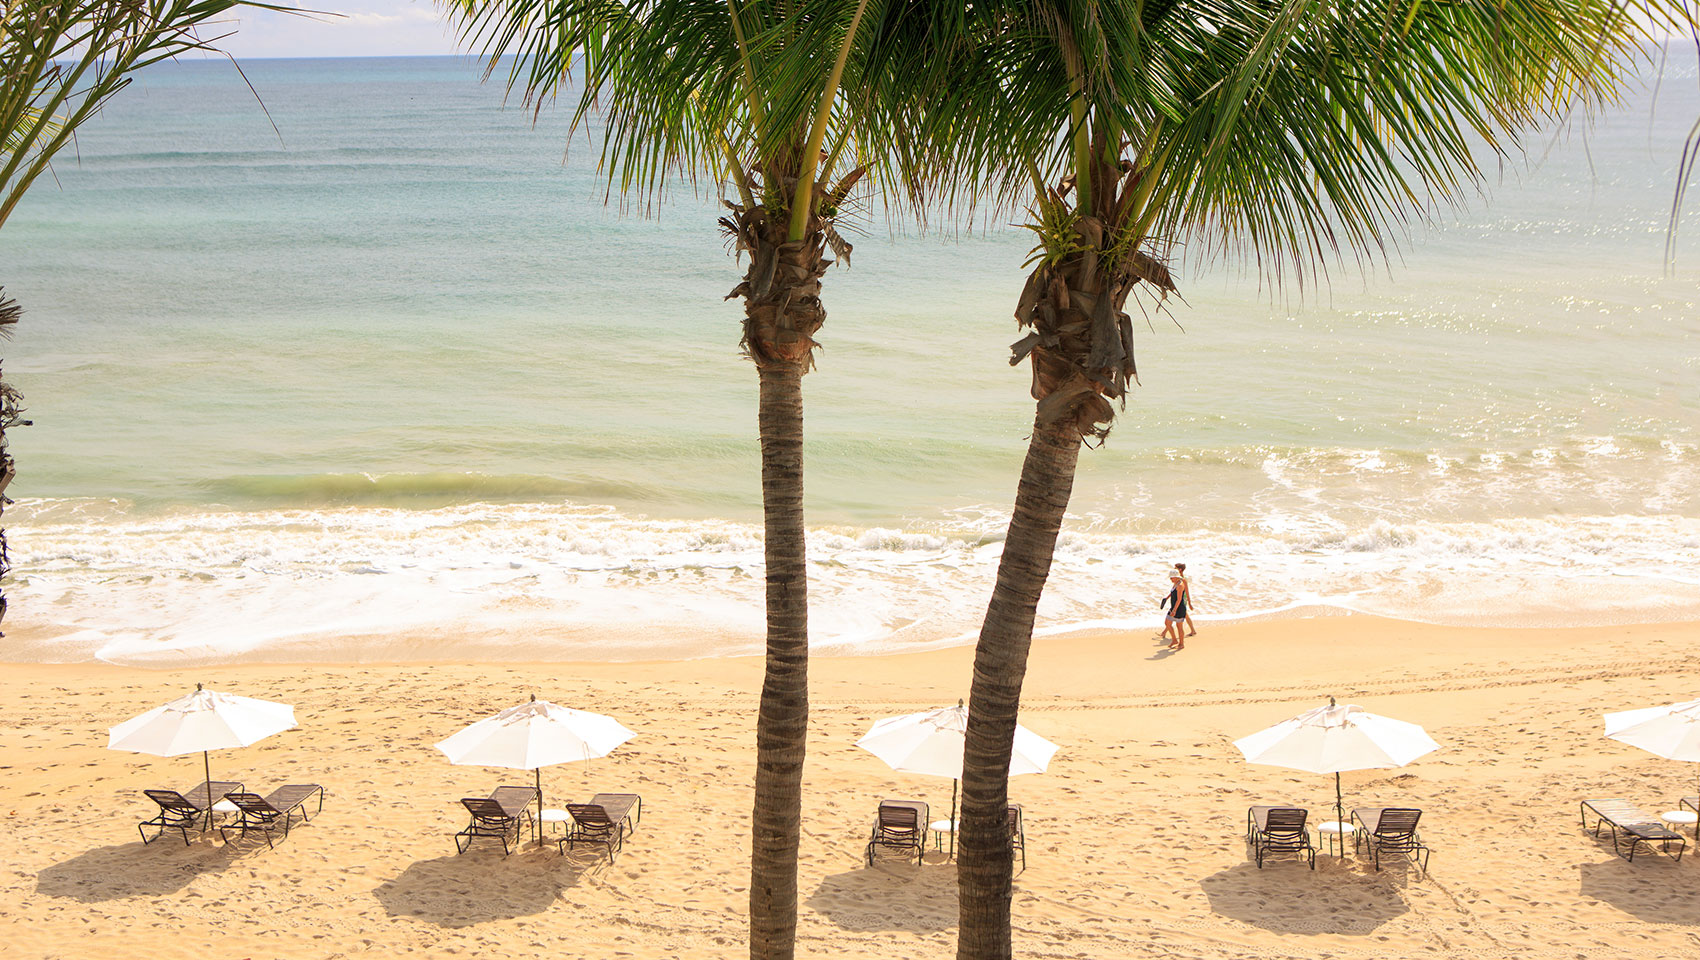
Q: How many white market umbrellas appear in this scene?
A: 5